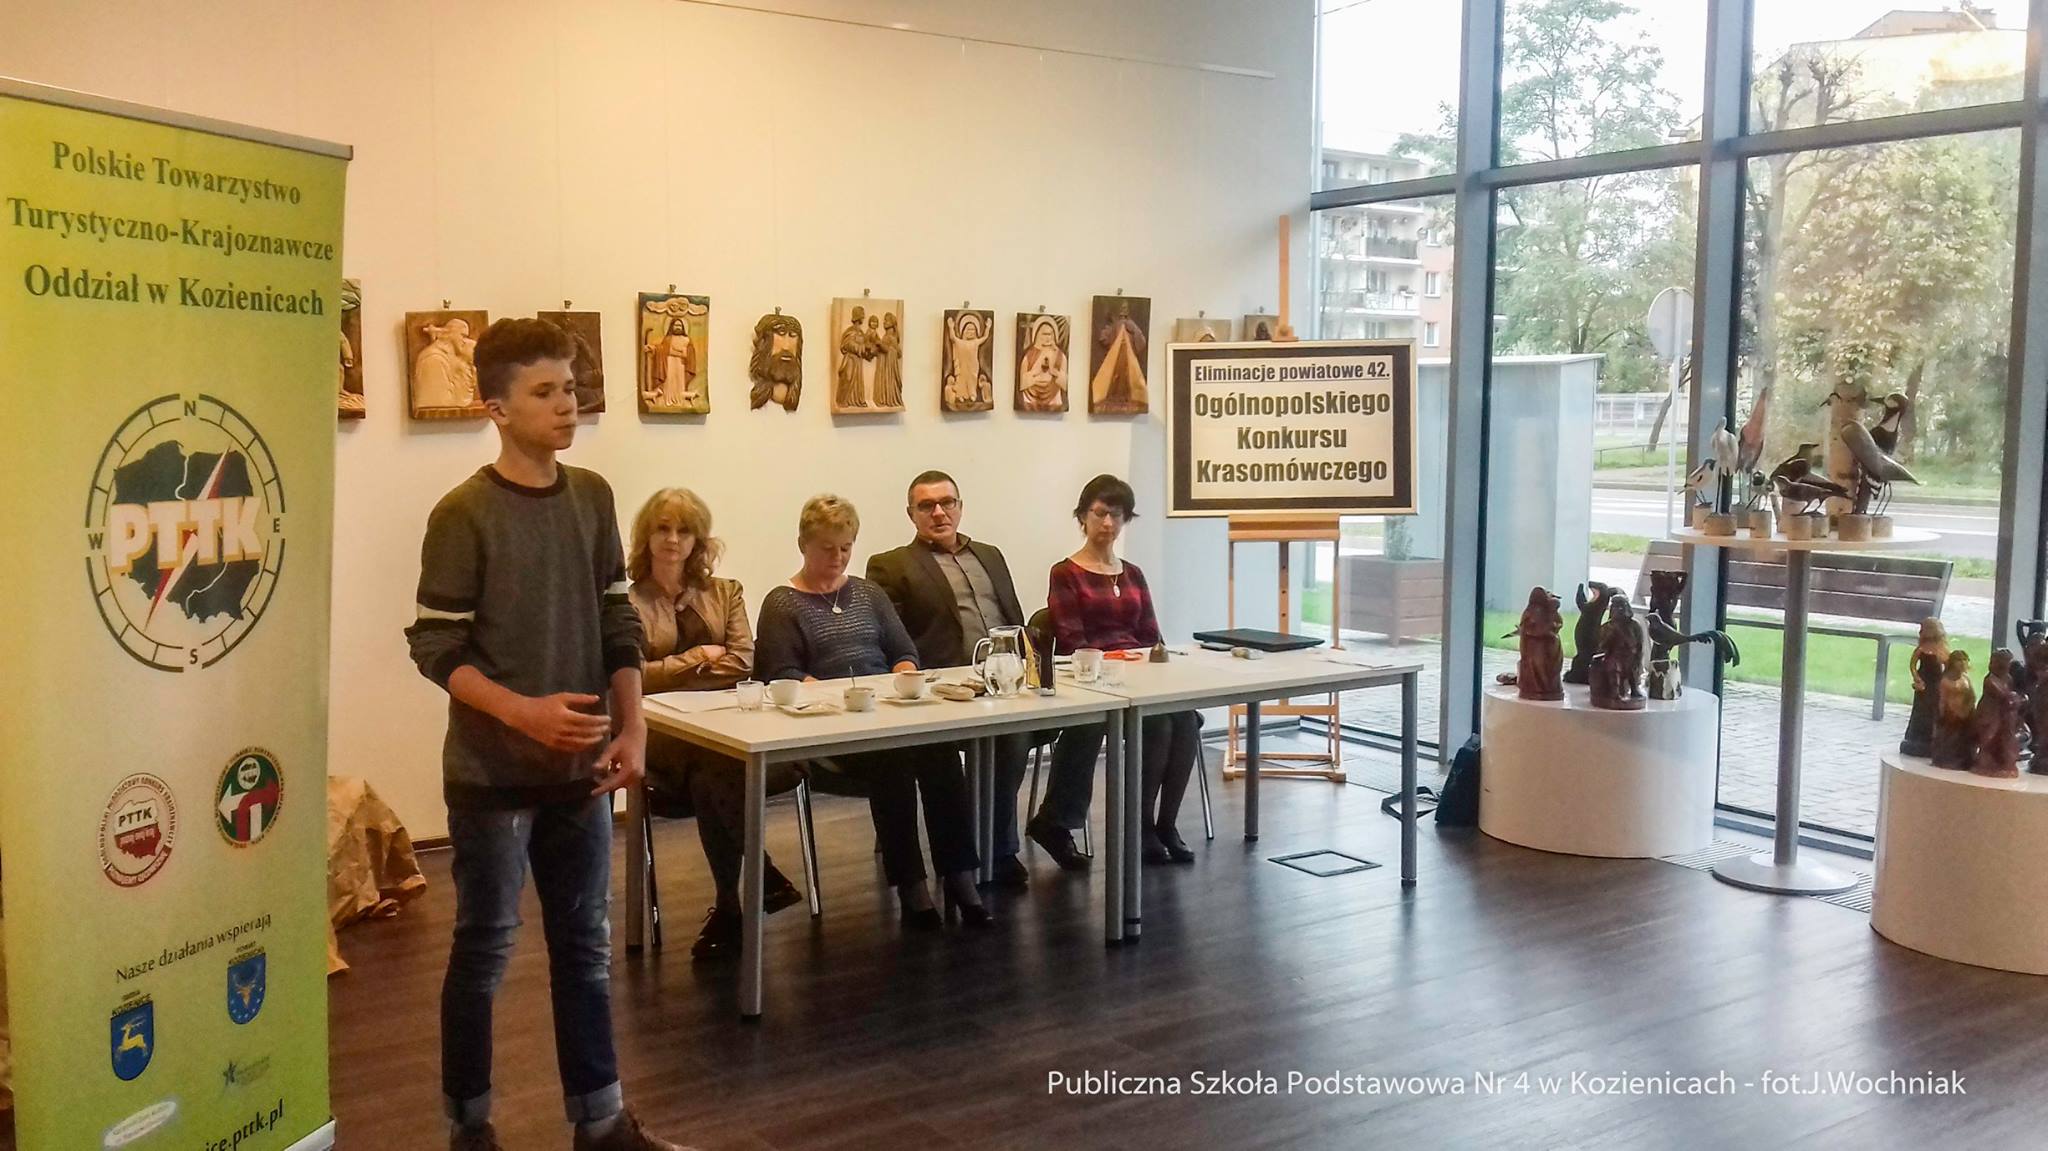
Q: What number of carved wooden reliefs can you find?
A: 11